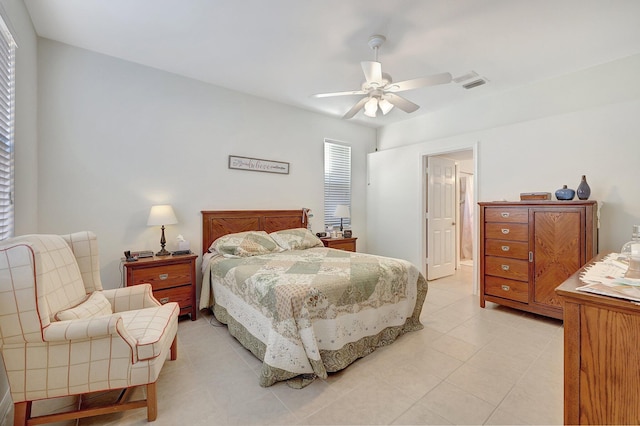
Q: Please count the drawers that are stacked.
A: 5